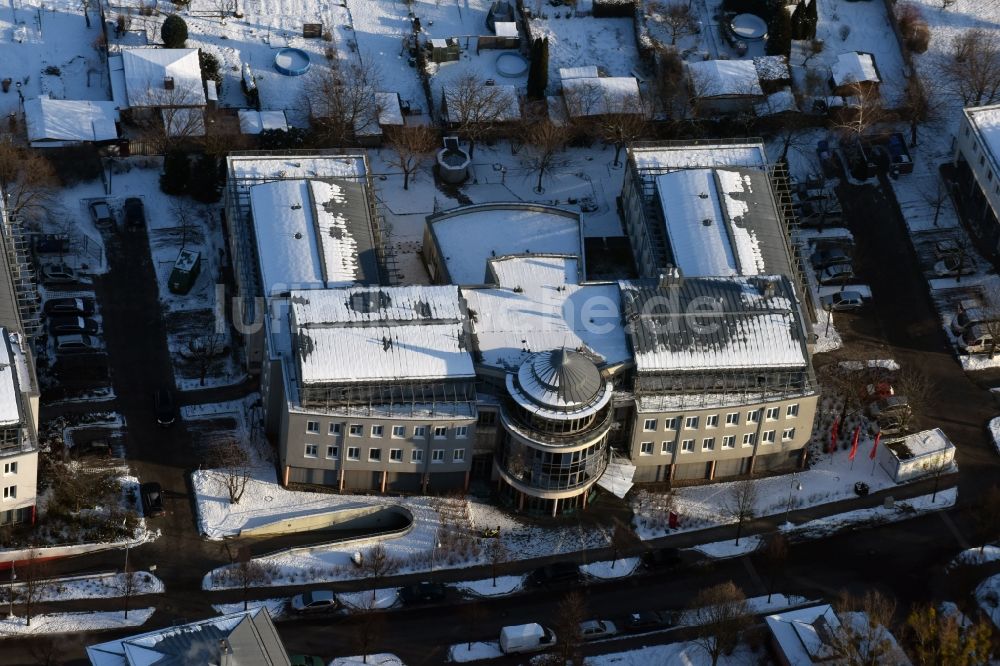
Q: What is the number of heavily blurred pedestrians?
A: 0